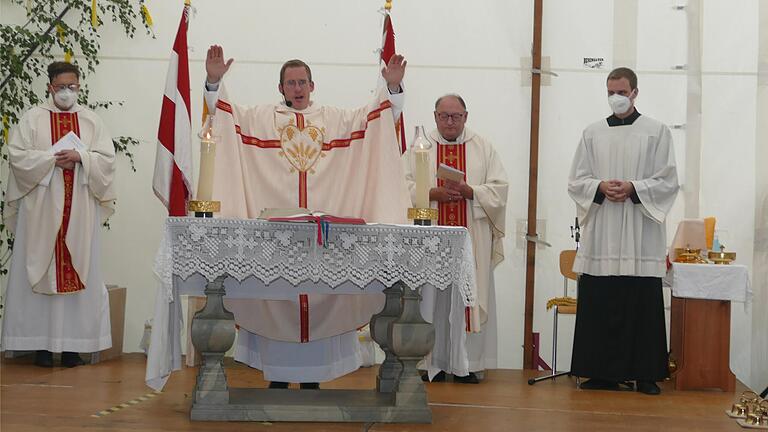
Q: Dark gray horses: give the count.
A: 0